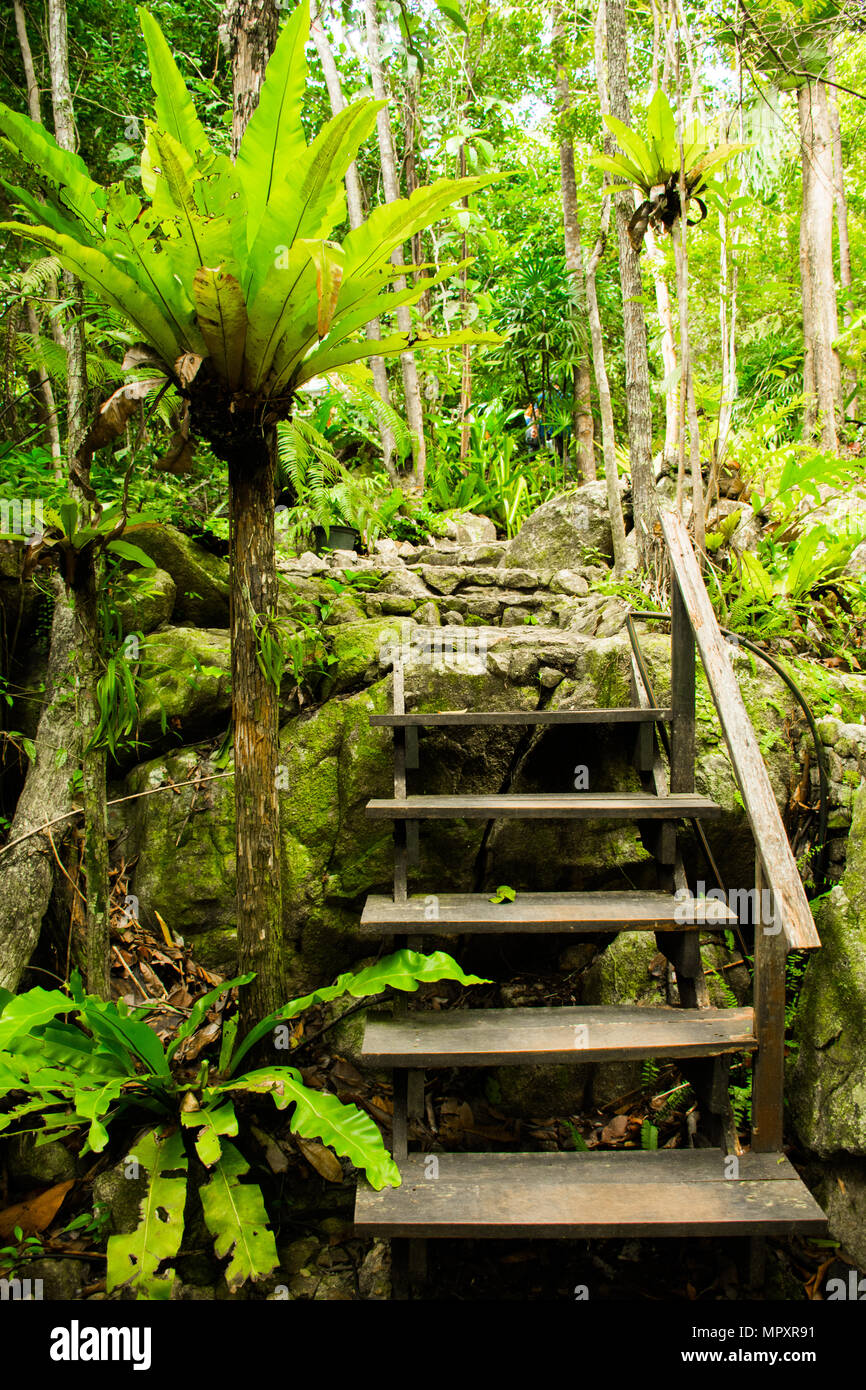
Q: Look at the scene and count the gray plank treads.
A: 5